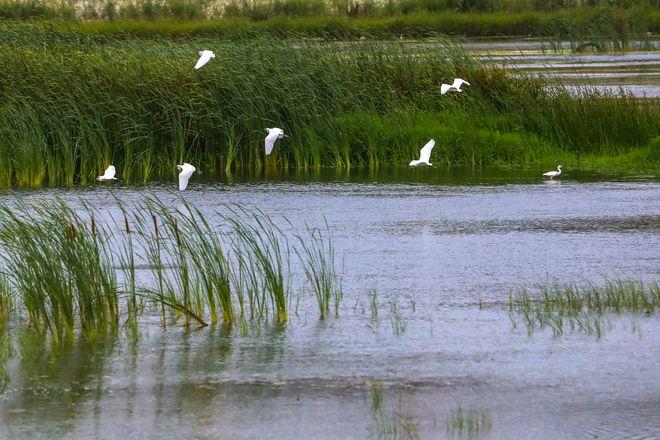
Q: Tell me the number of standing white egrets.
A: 1